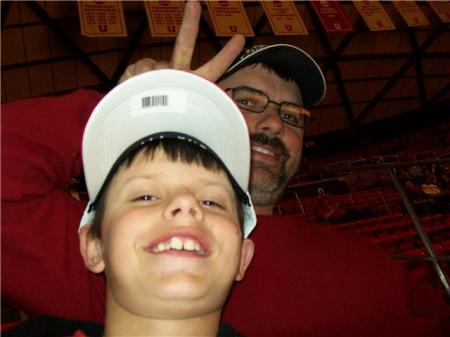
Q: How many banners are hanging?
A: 8